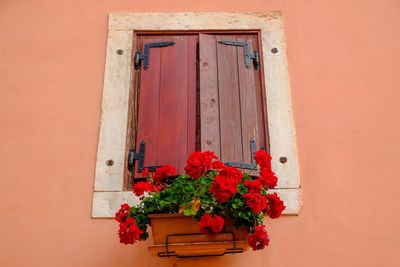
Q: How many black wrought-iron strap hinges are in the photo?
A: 4